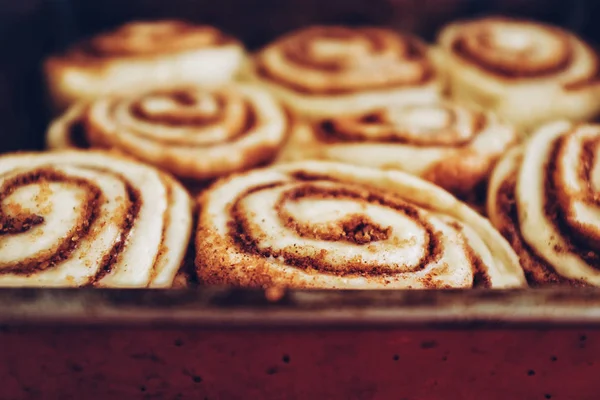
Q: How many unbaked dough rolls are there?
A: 8